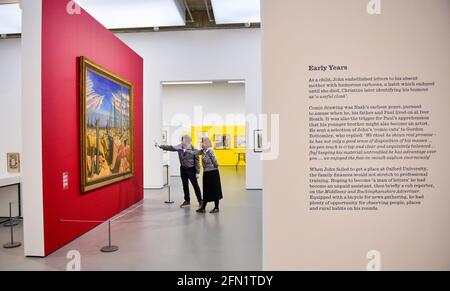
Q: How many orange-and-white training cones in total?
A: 0